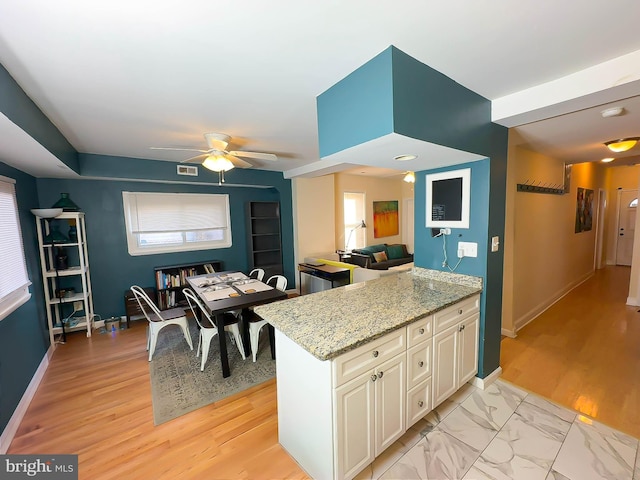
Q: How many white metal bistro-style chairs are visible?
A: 4